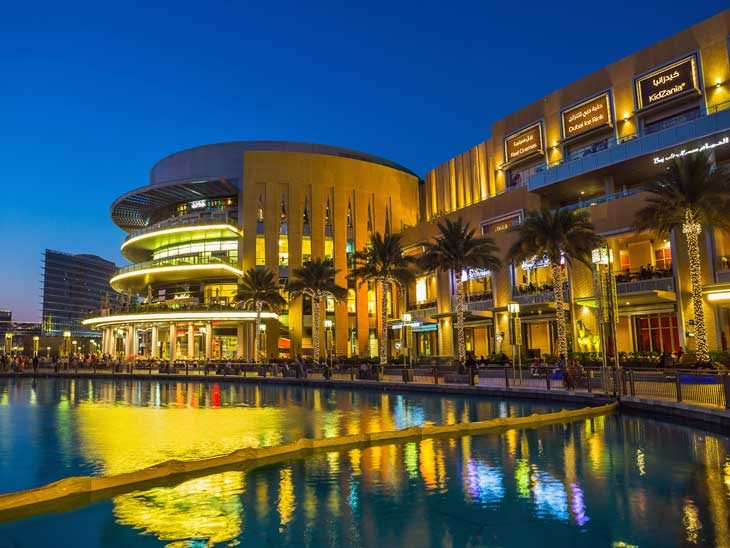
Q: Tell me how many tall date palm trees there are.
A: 6